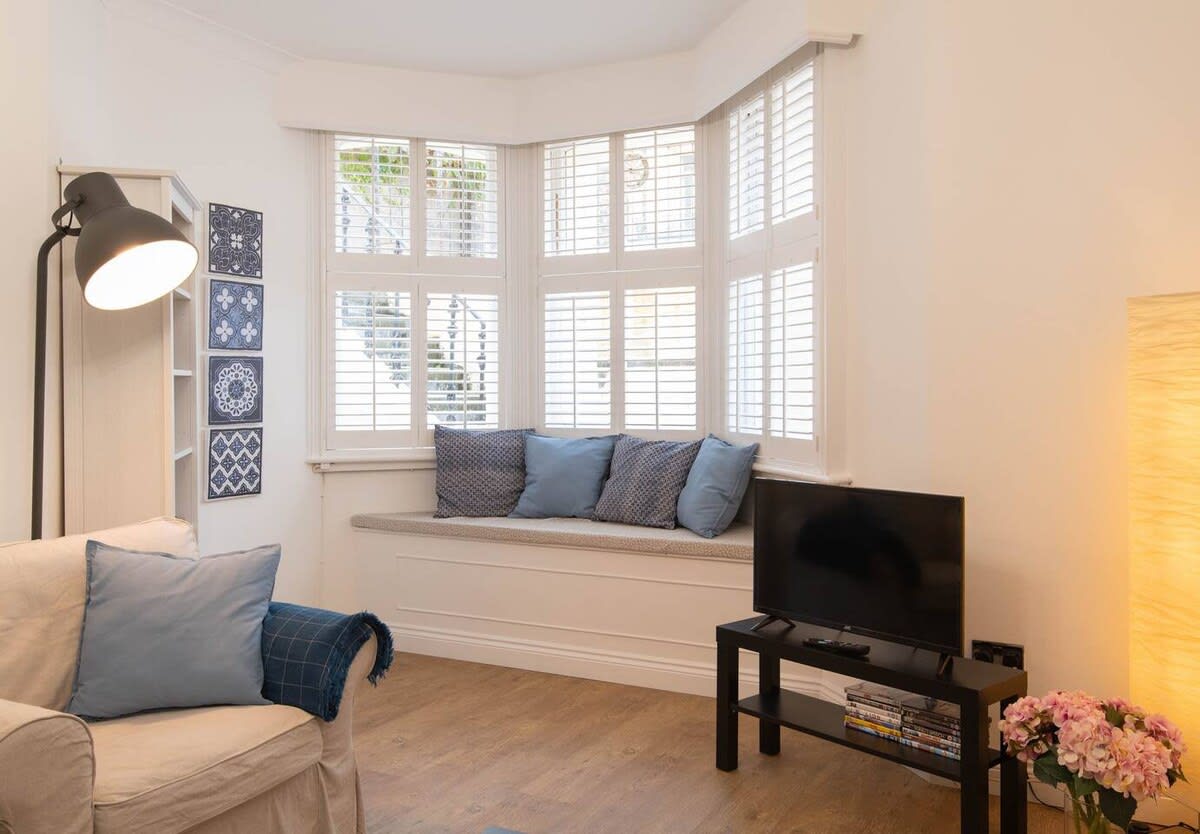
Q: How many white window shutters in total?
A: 12